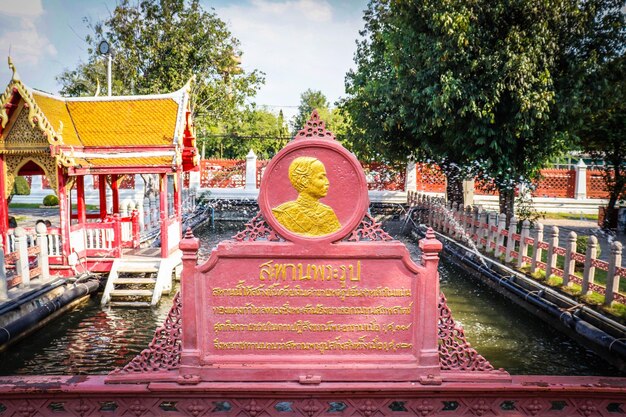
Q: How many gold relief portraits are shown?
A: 1